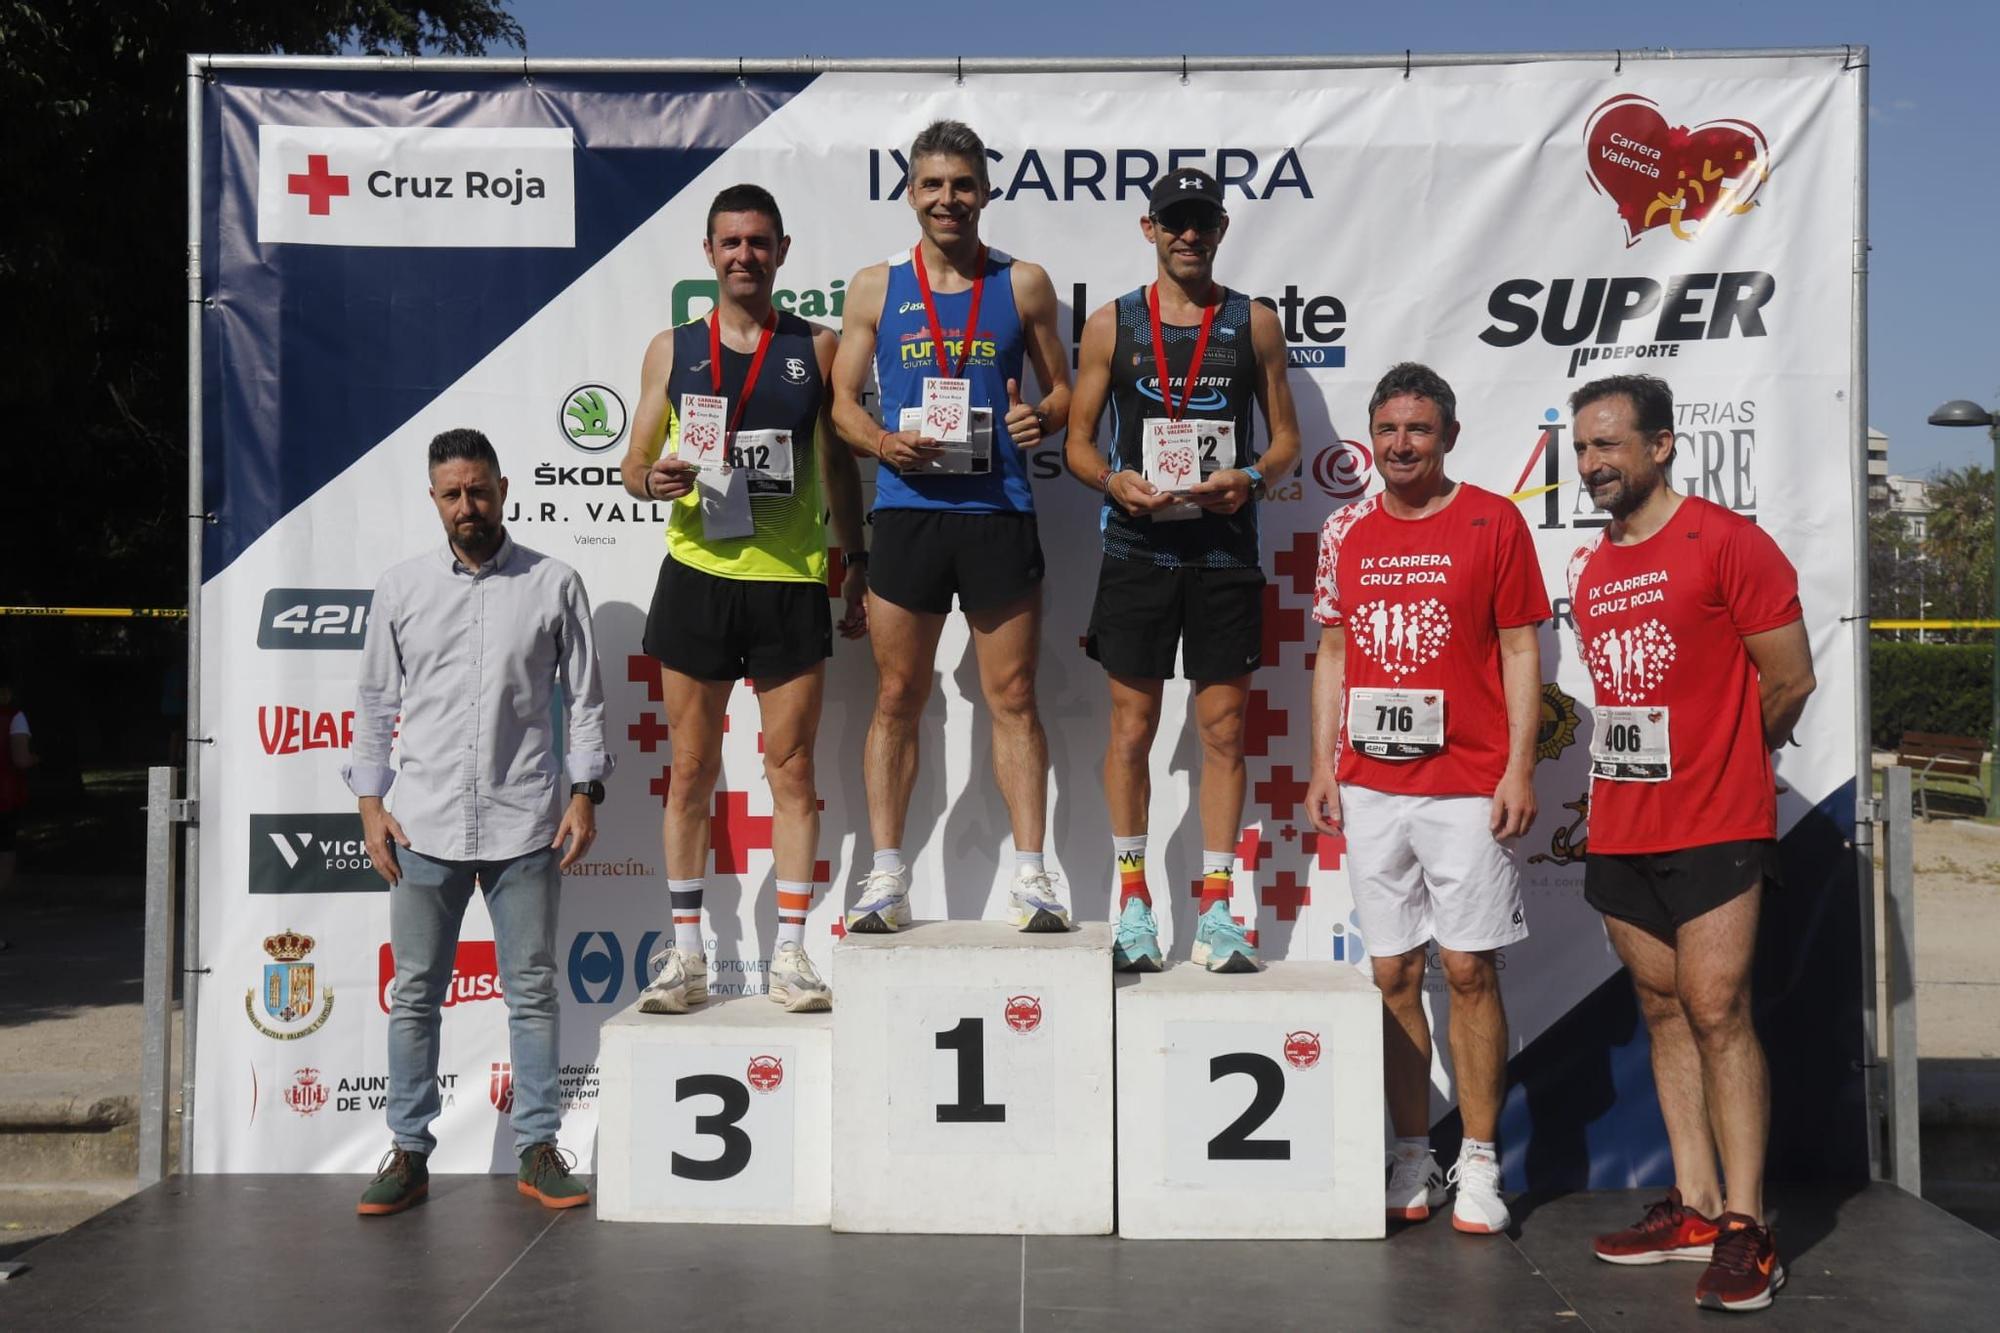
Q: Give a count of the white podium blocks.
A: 3